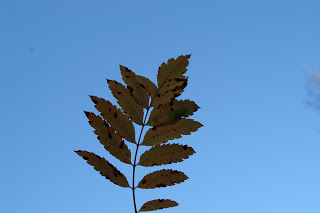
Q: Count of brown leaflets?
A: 13